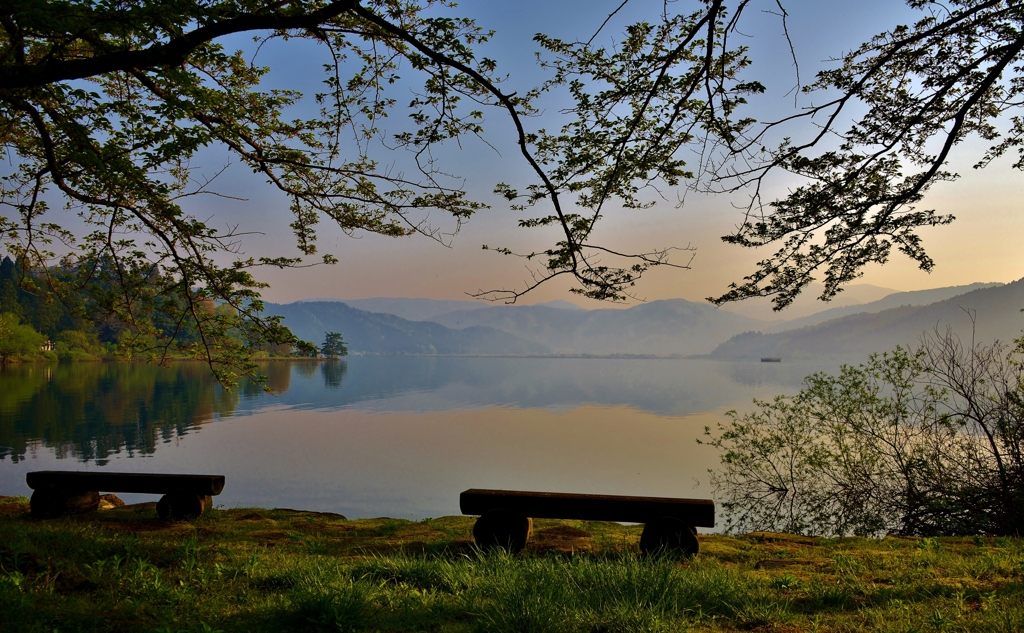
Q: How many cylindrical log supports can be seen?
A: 4